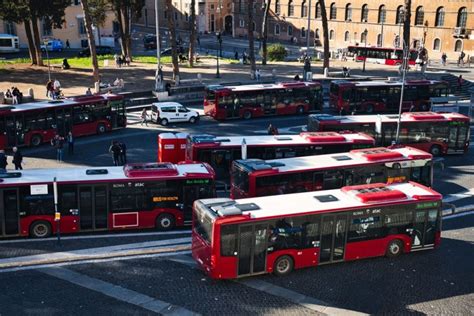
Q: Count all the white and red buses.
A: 9